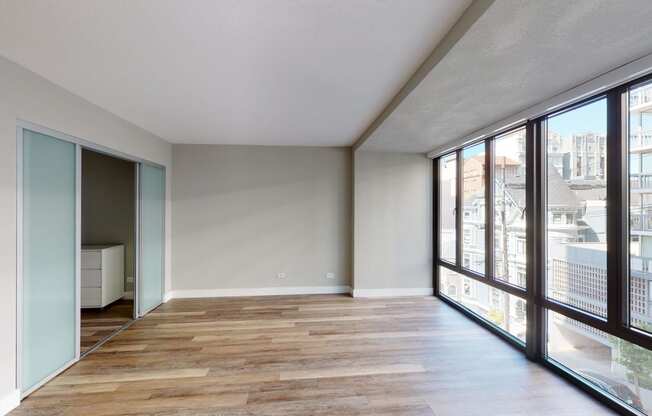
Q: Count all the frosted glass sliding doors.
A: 2